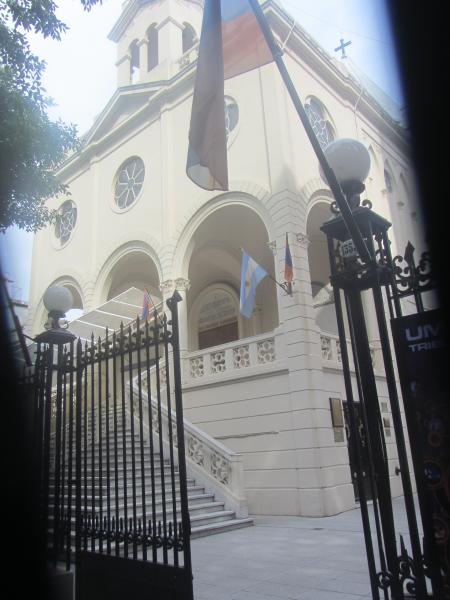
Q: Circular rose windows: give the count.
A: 4